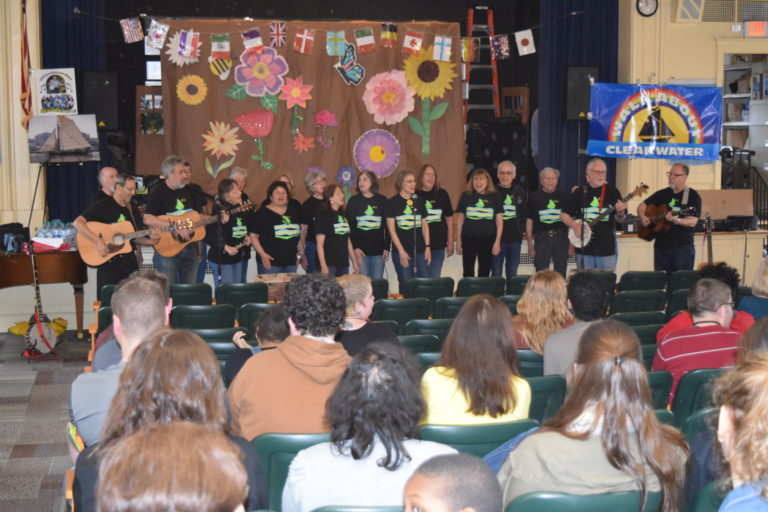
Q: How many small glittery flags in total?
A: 15